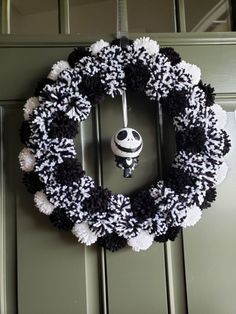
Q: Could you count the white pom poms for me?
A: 12